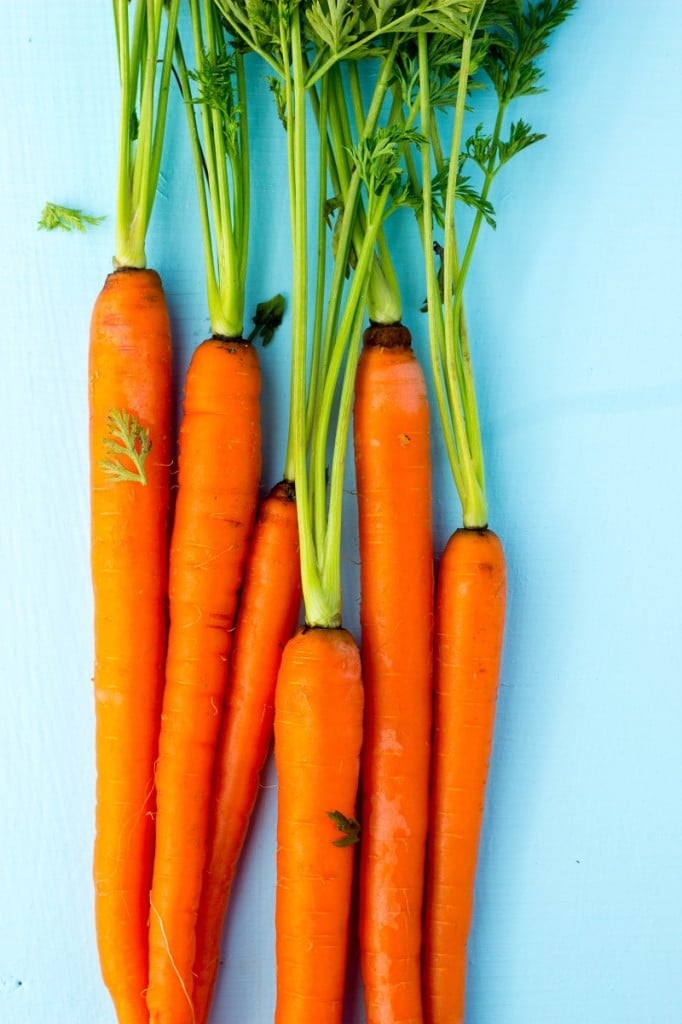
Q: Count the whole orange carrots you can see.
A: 6